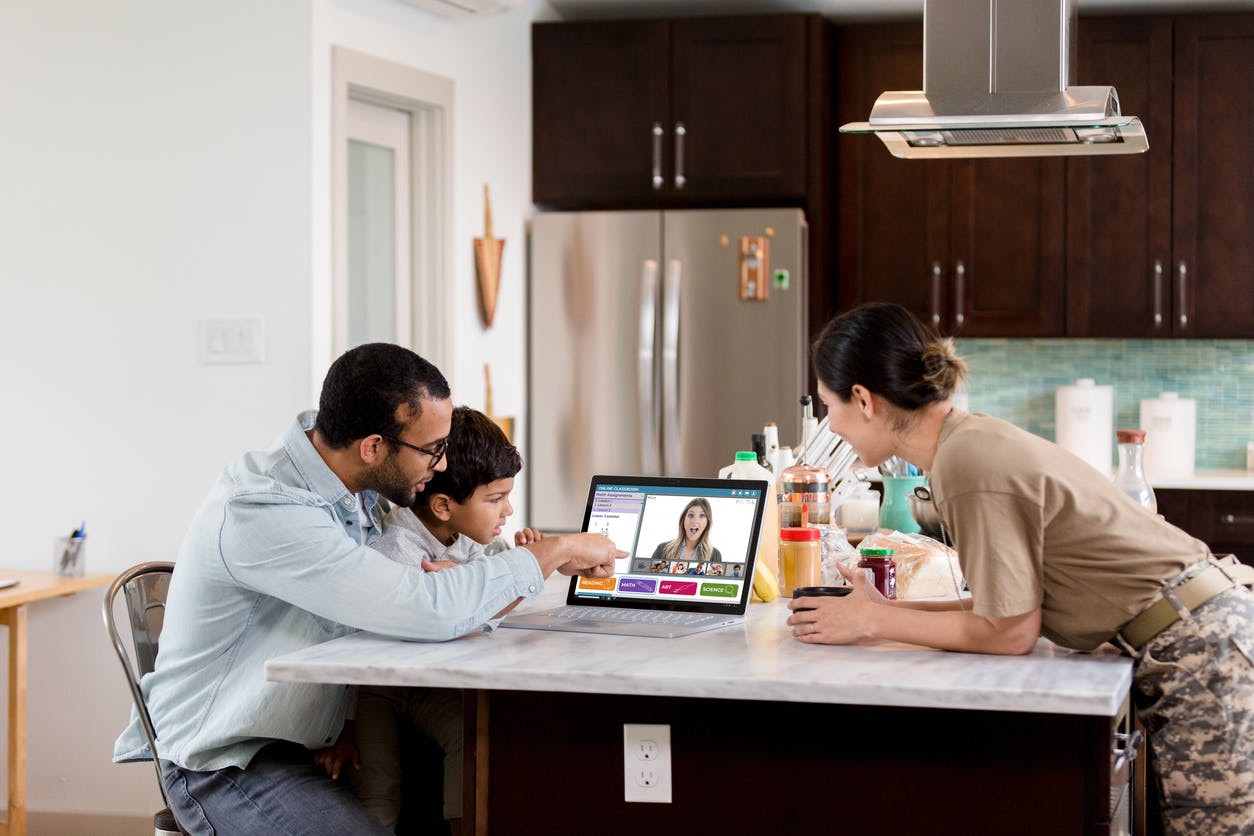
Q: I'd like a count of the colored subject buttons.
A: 4